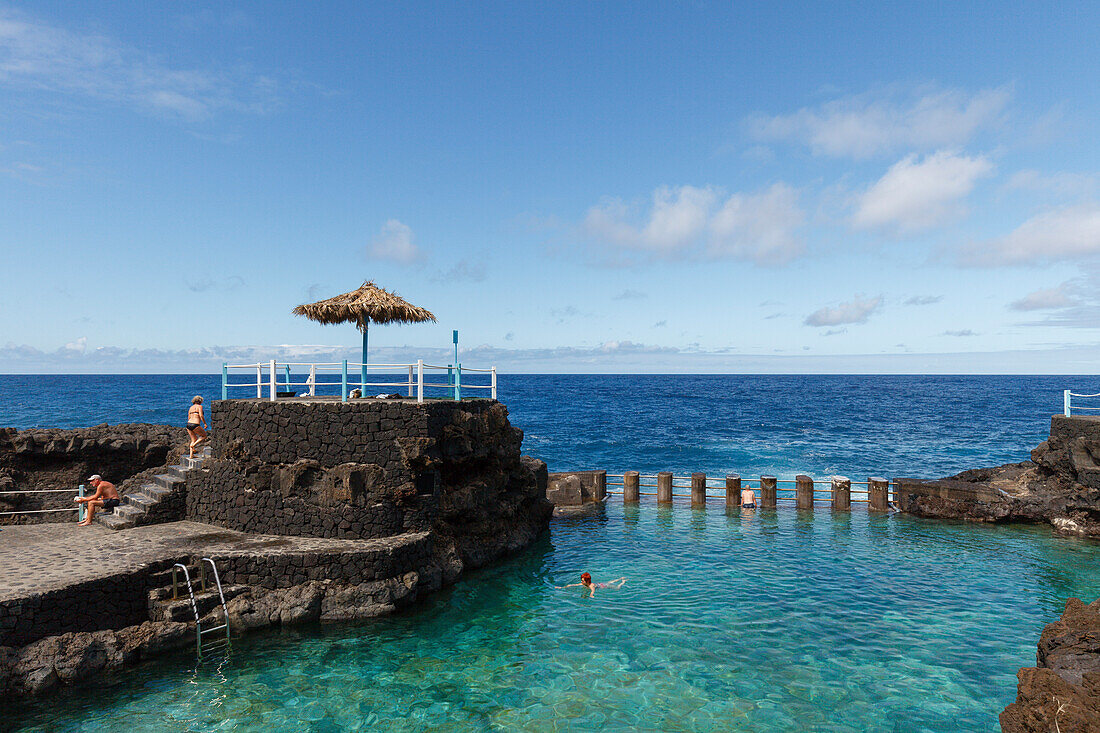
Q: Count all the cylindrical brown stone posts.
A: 8